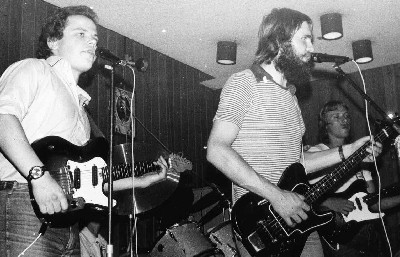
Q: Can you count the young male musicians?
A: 3